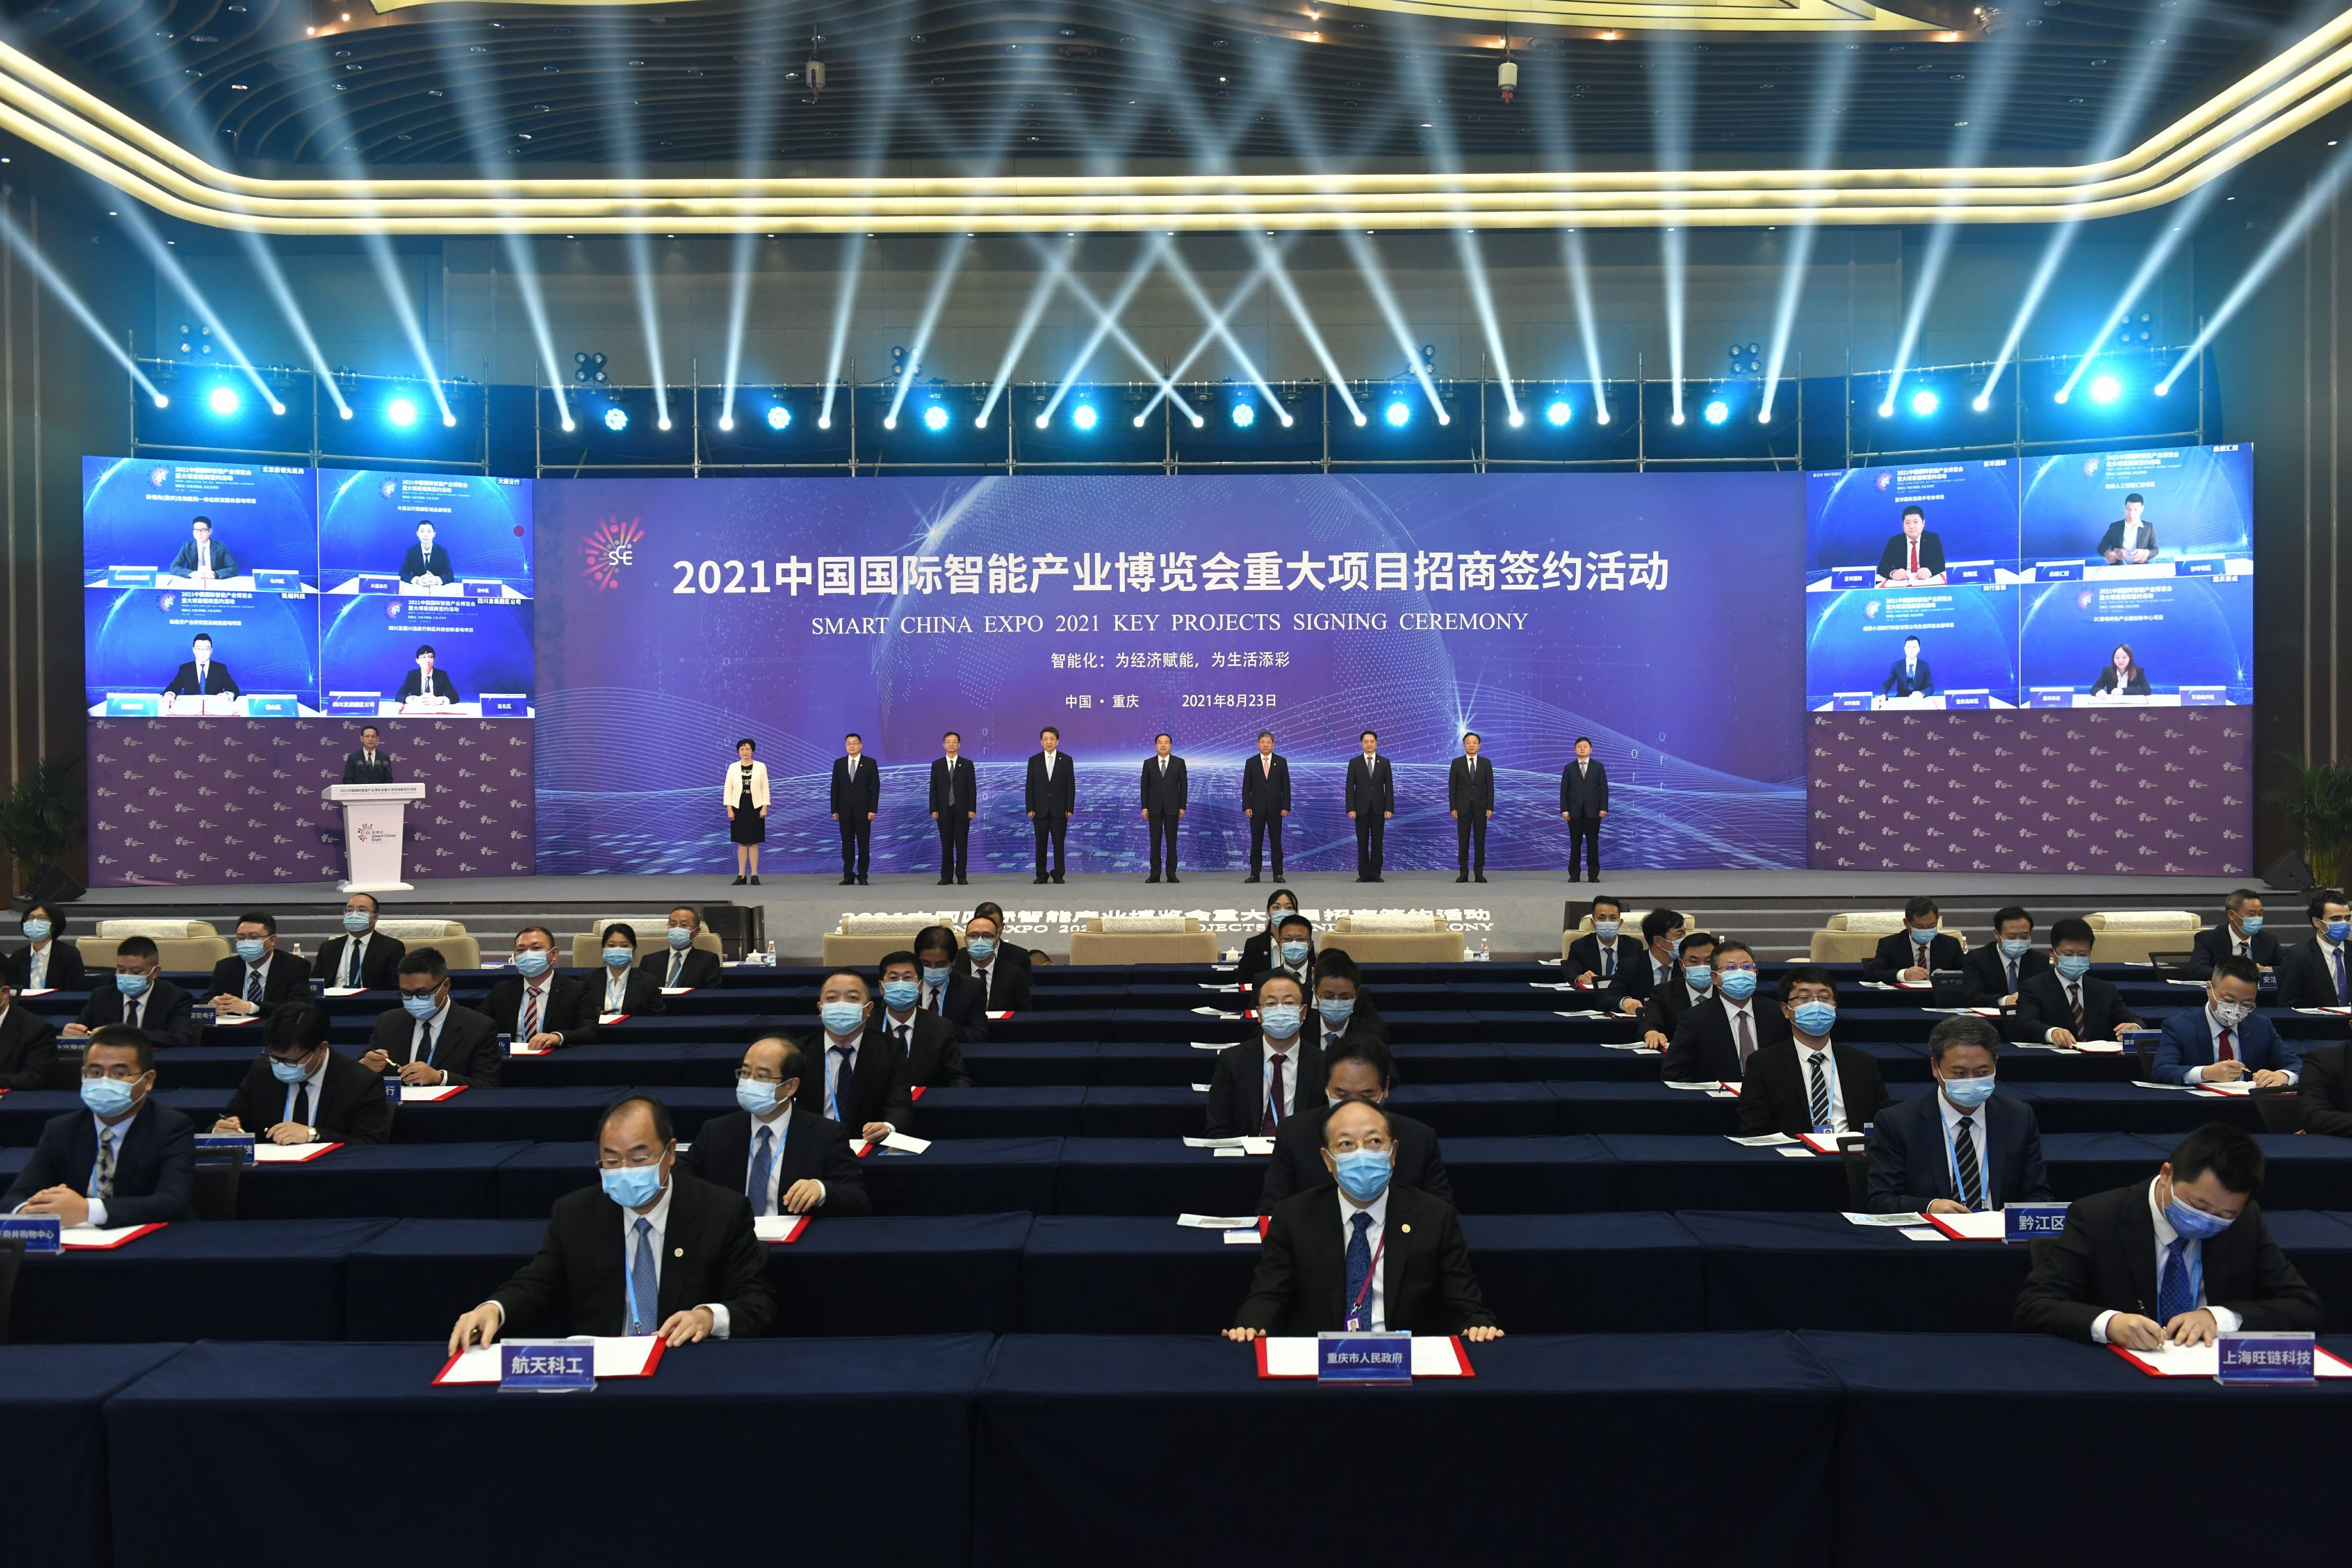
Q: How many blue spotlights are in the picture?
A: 12